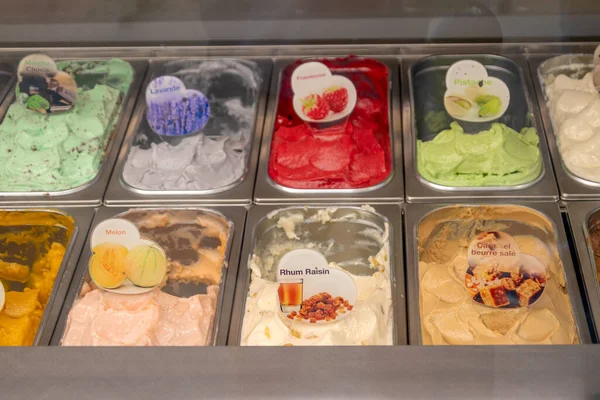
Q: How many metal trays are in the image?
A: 11